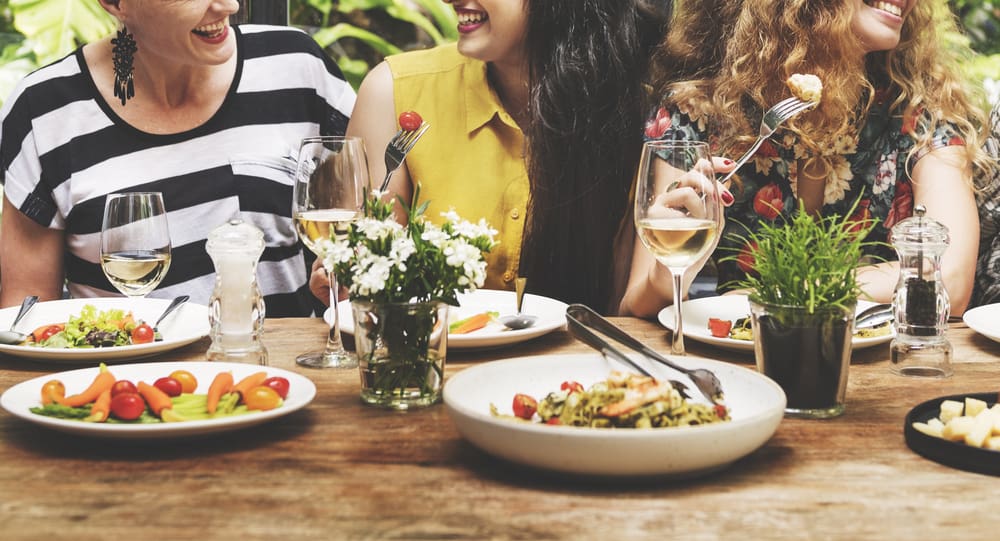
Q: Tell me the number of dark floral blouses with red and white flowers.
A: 1